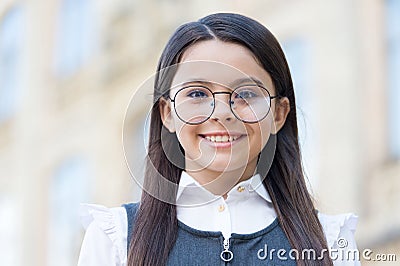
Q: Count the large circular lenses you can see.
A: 2